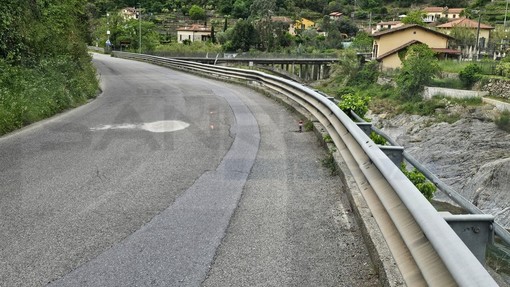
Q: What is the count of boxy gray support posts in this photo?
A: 3